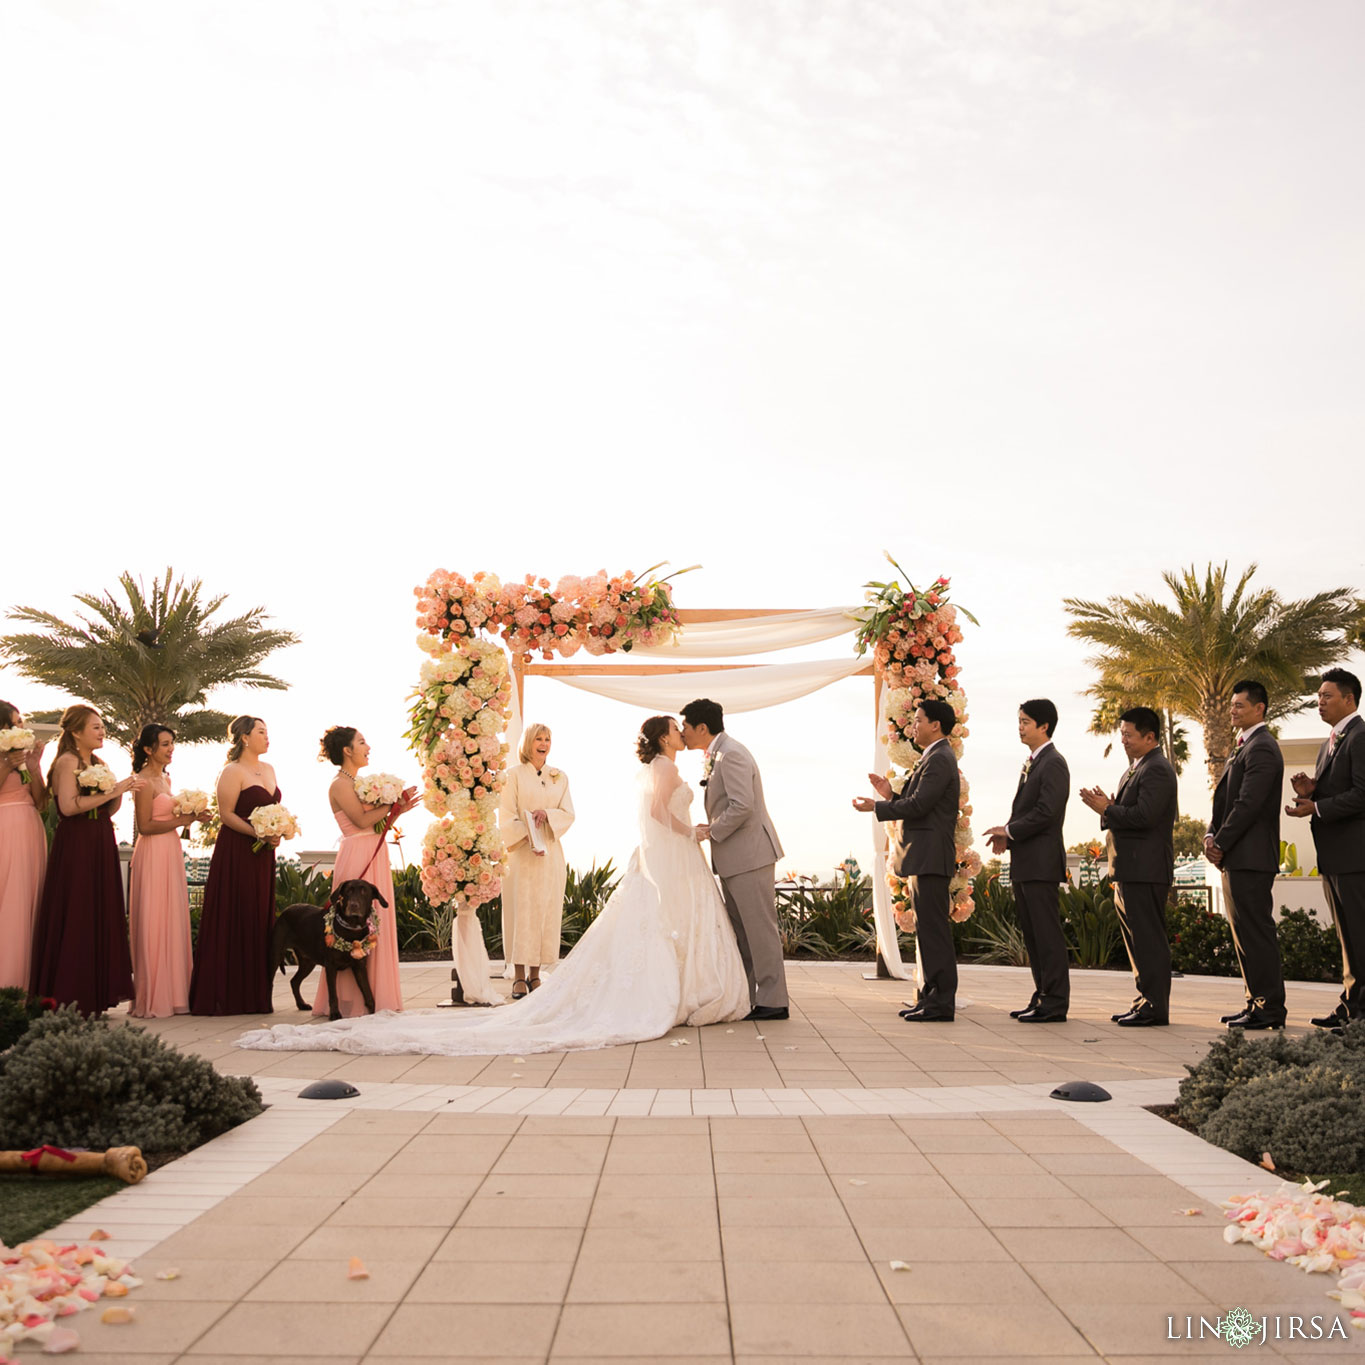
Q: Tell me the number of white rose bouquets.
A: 5